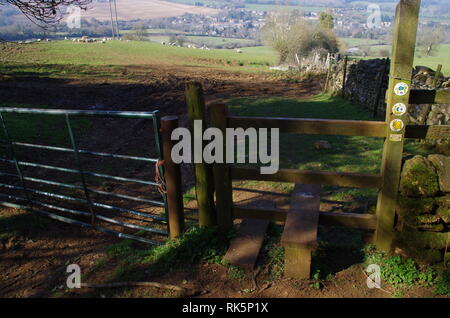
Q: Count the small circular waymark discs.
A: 3